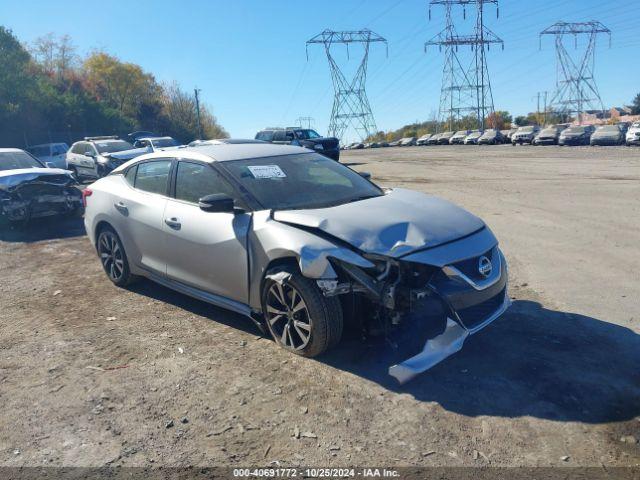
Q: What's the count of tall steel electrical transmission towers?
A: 3